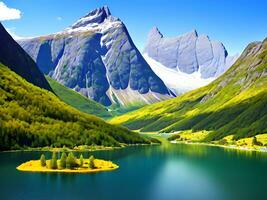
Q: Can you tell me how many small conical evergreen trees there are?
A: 6